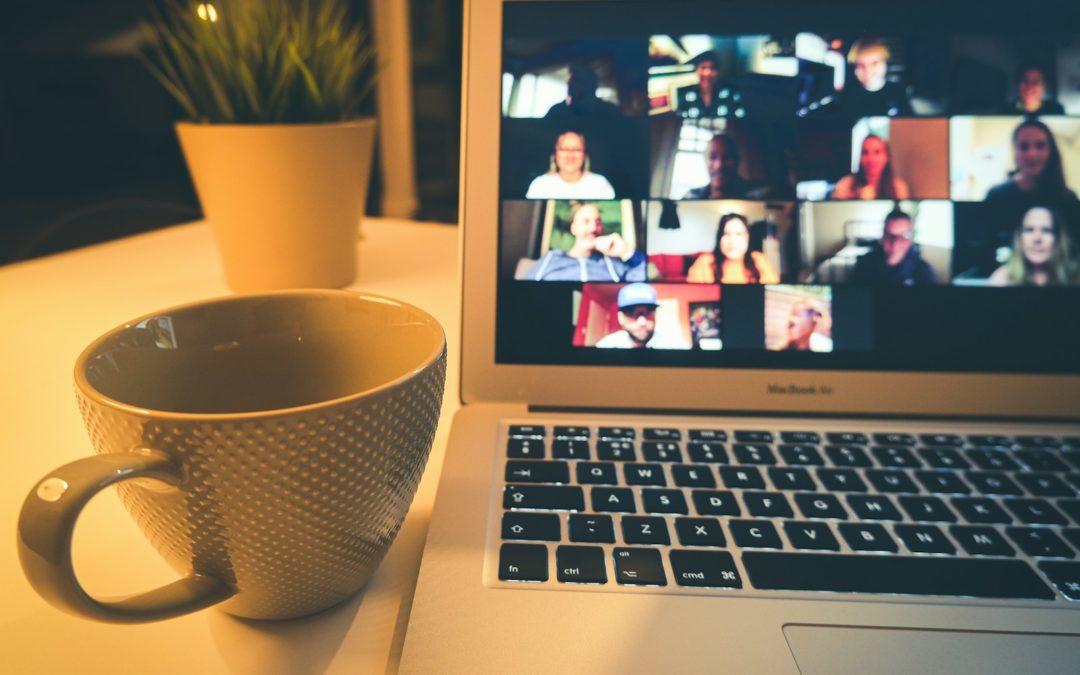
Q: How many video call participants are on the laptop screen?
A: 14